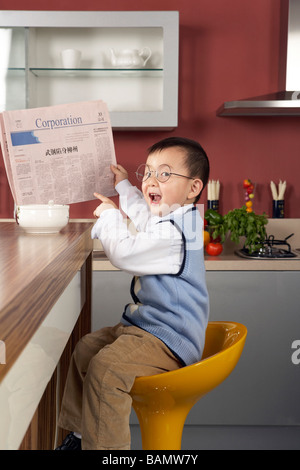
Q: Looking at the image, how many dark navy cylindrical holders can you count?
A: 2